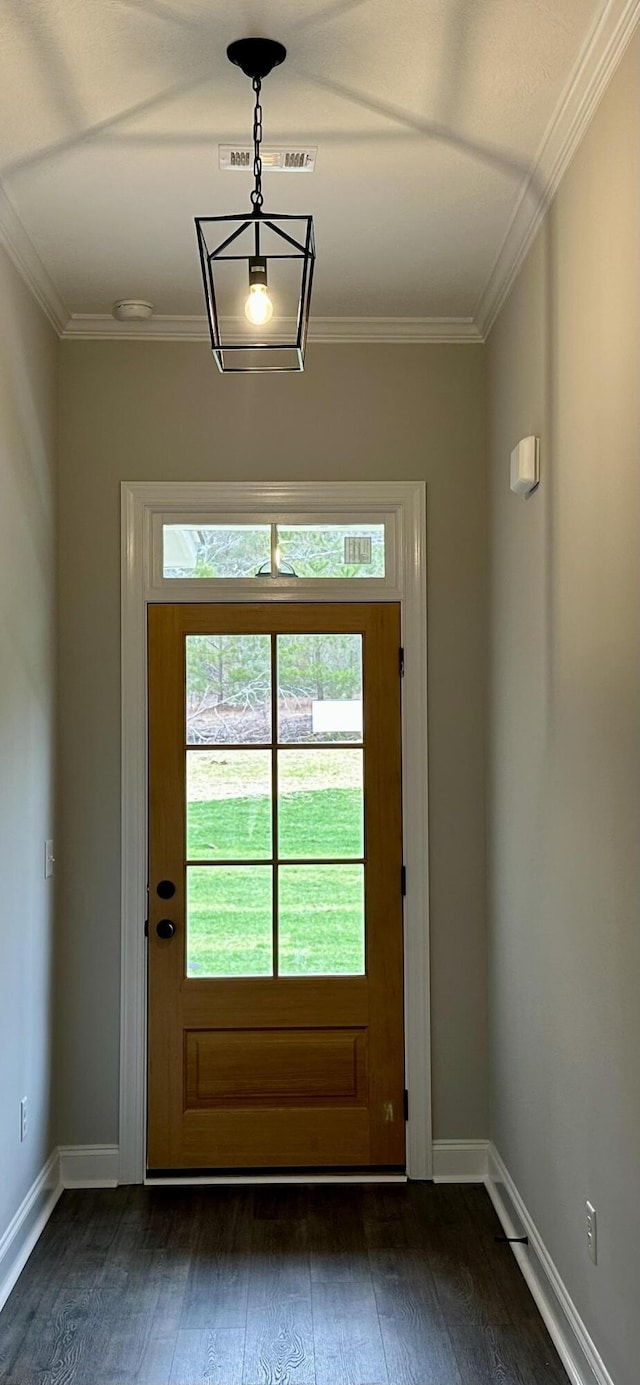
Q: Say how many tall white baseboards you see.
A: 4